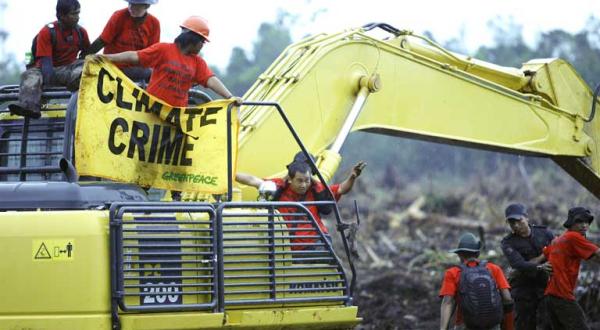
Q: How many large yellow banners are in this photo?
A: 1